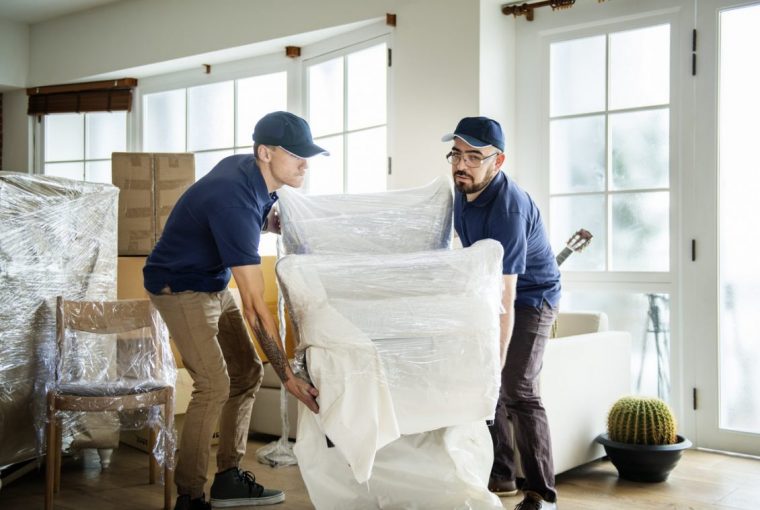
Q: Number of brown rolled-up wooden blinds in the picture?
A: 1